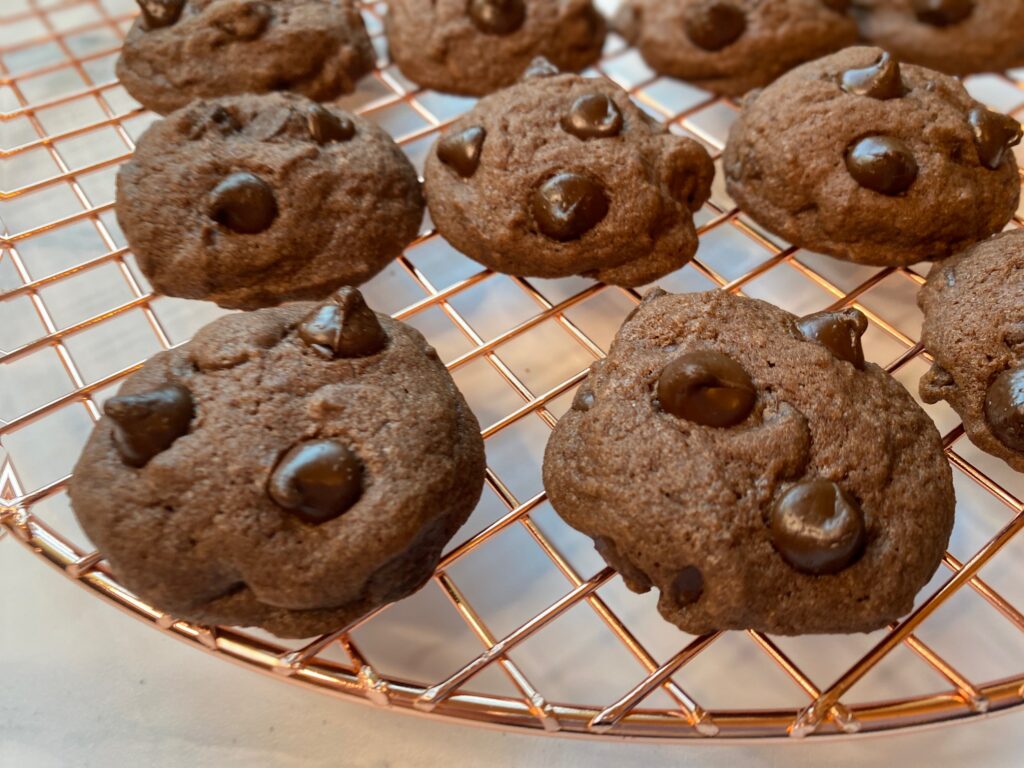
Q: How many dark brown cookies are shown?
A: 10